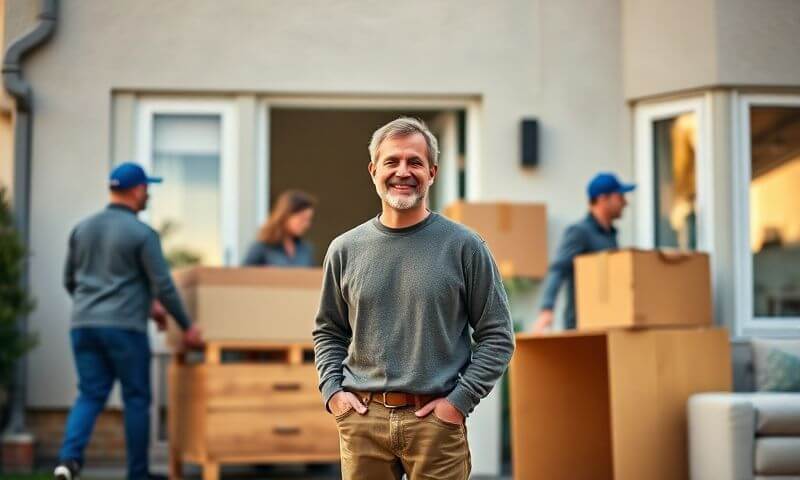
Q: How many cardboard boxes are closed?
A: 2